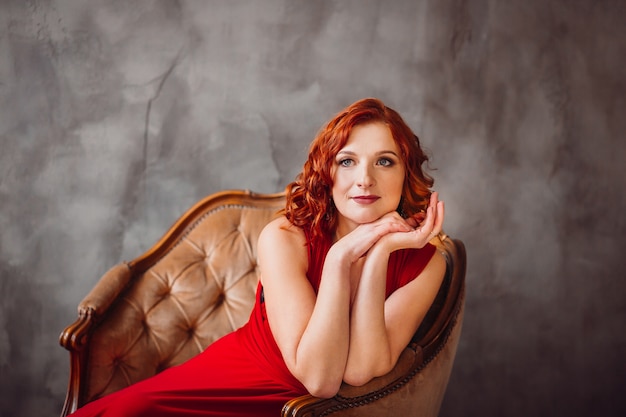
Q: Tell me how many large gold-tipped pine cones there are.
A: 0